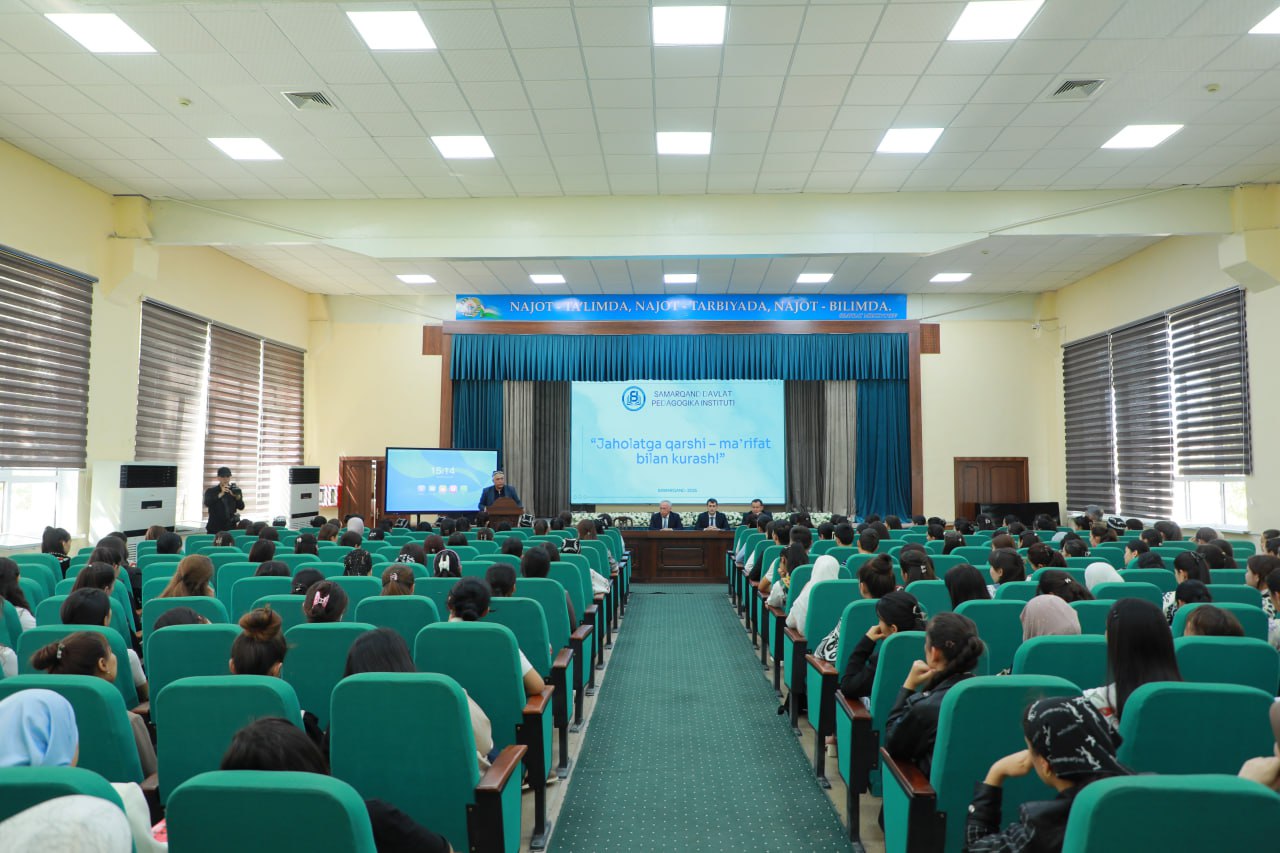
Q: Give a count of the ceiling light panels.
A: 15